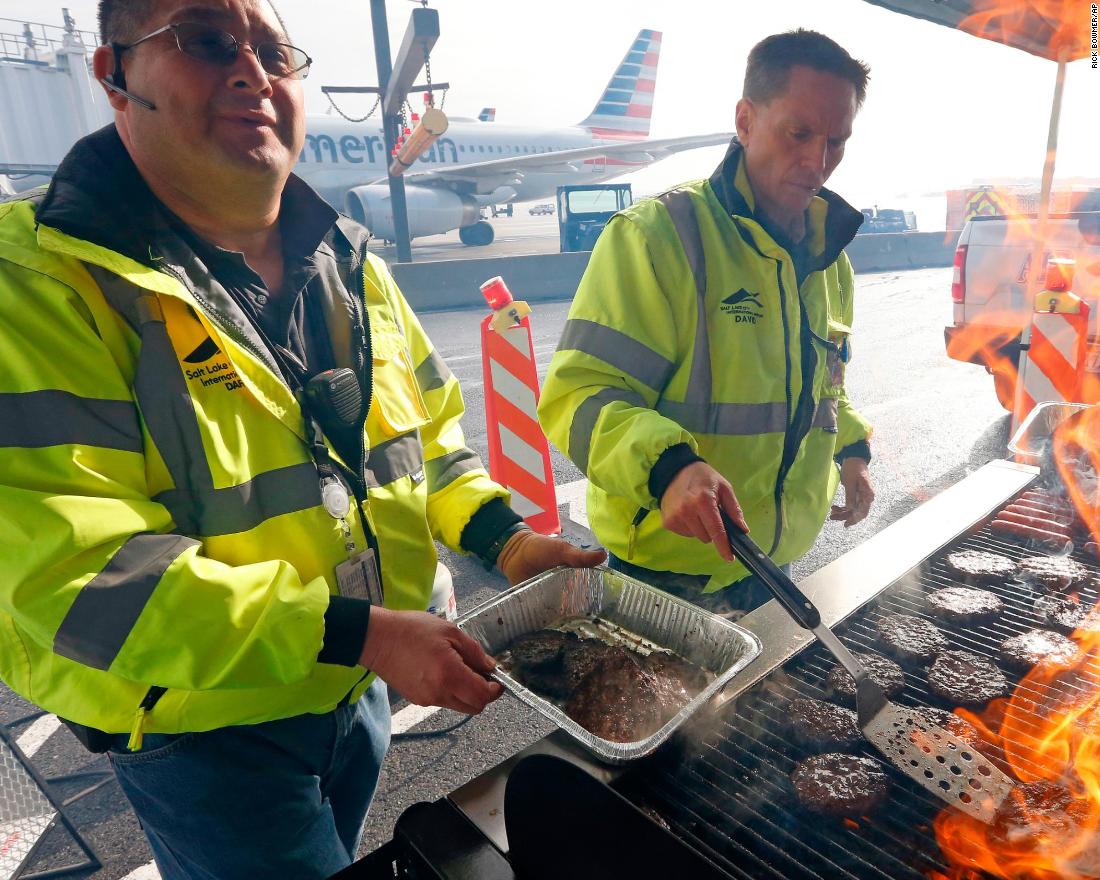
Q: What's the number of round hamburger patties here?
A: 12